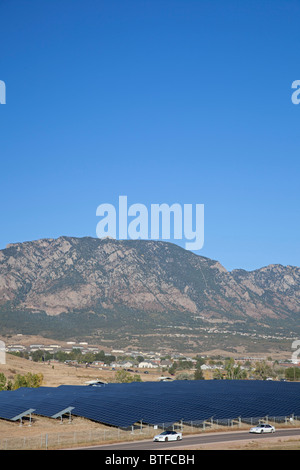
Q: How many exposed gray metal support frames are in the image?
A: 2